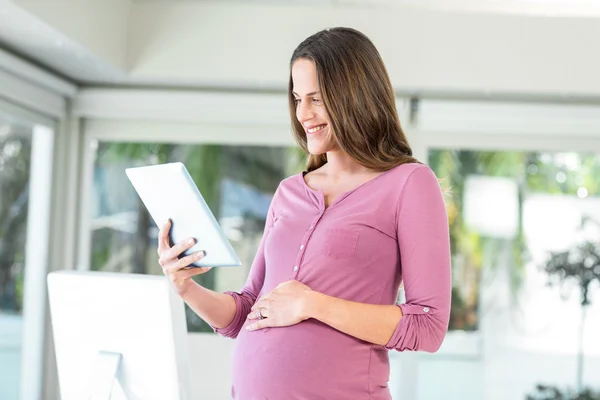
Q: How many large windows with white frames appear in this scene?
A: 3